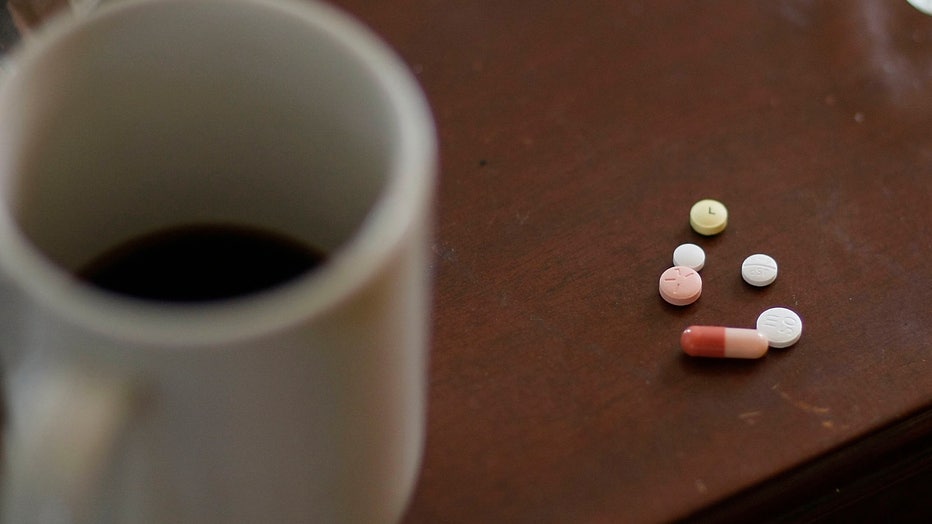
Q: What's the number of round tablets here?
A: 5